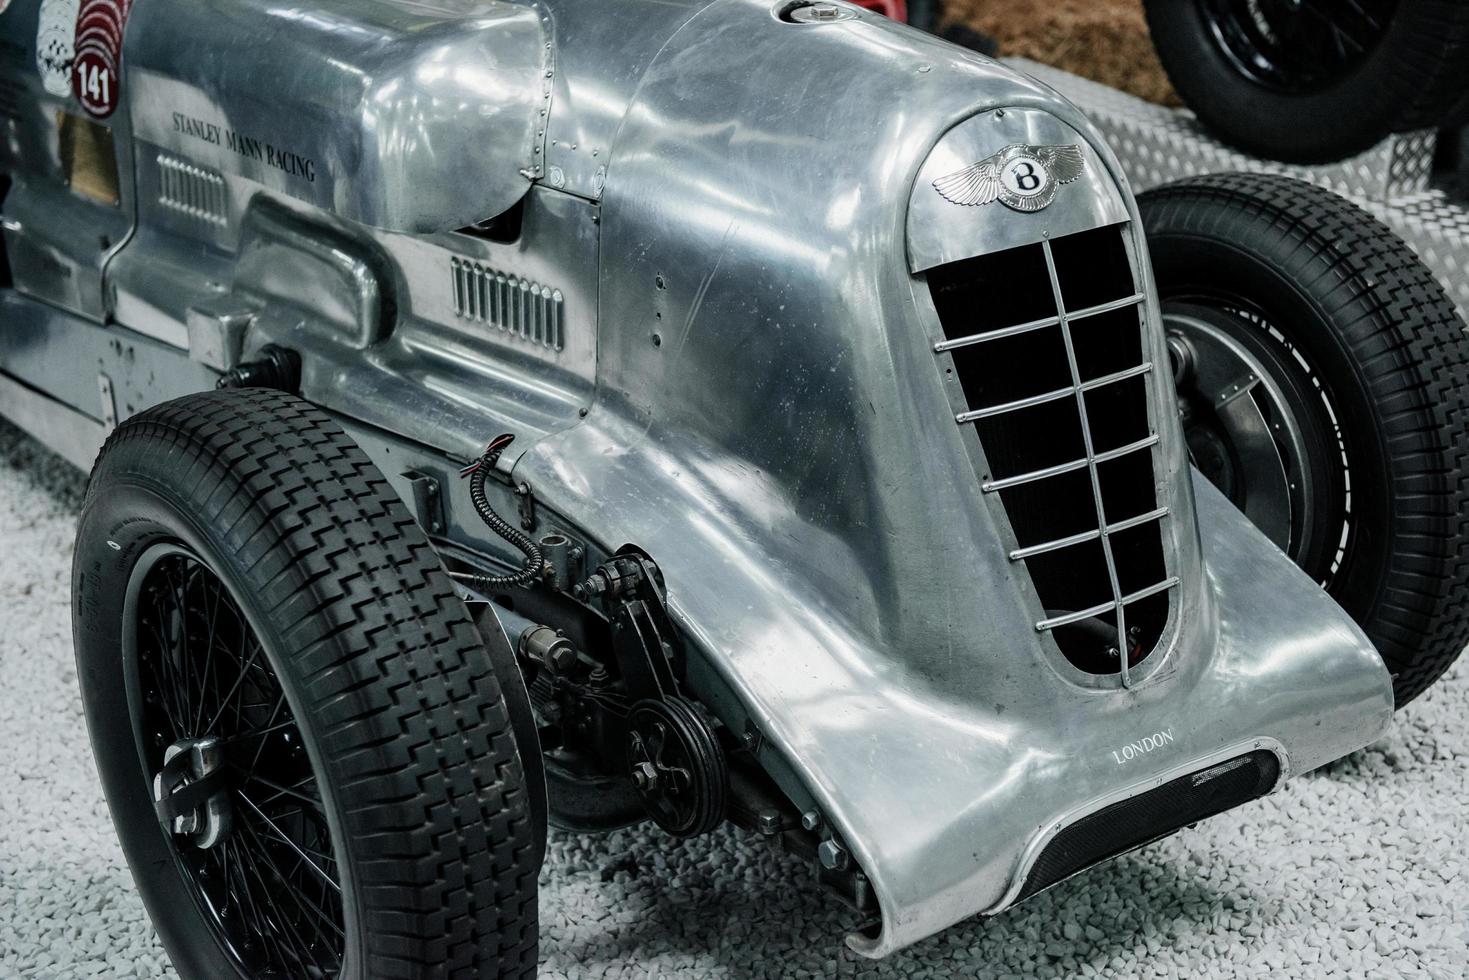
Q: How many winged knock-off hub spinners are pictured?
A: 1